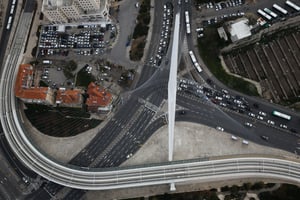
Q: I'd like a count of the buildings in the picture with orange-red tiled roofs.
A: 3